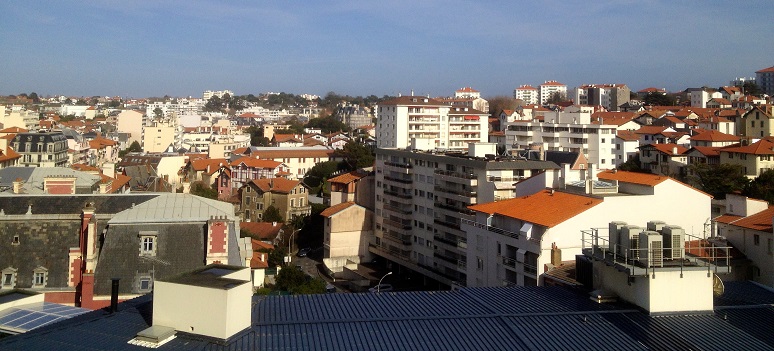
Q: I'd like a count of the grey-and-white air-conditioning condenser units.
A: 5